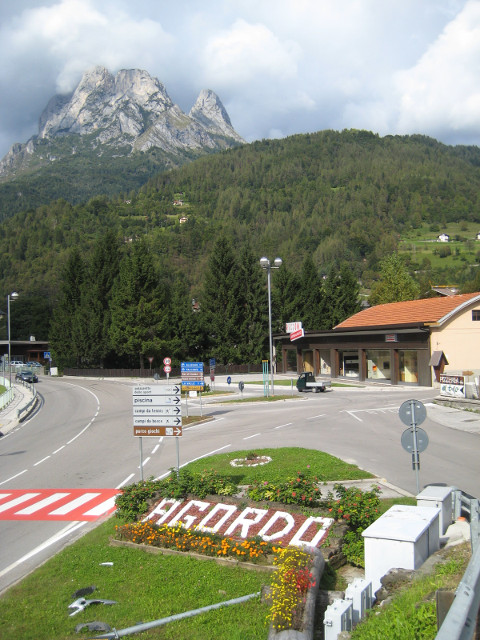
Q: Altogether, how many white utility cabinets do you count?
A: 4